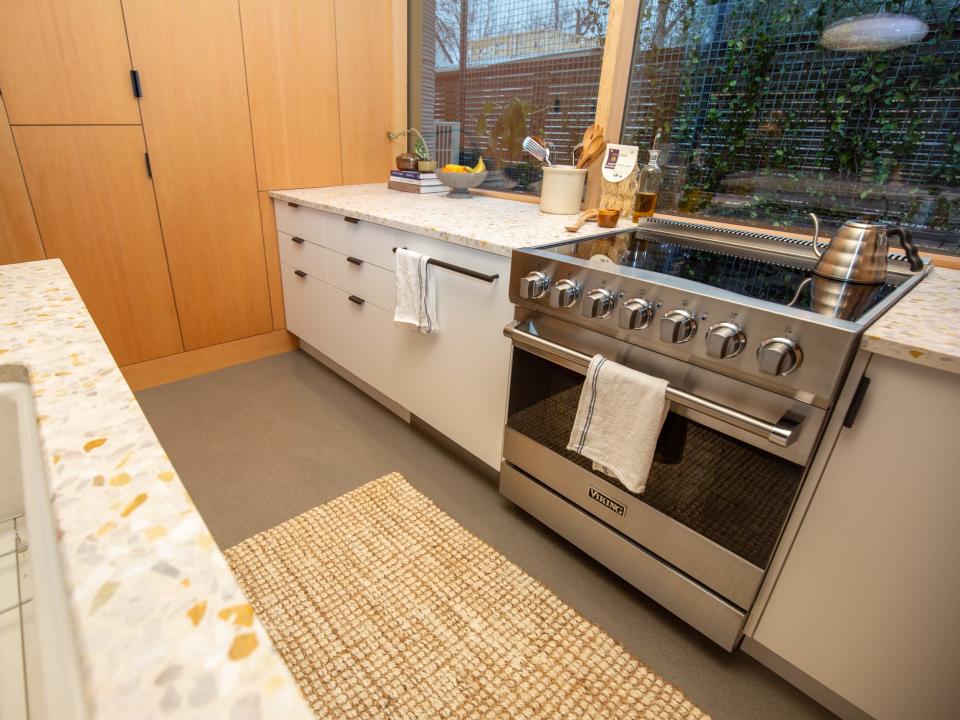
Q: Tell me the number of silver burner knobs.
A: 7